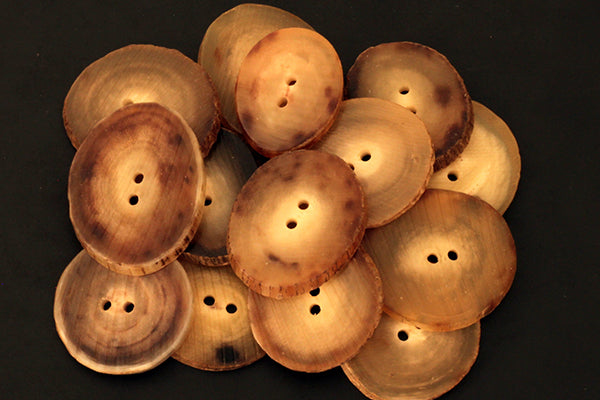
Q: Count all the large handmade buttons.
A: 14